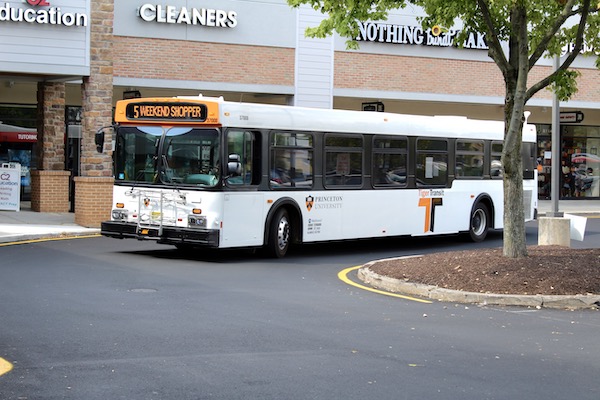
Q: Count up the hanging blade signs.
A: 3